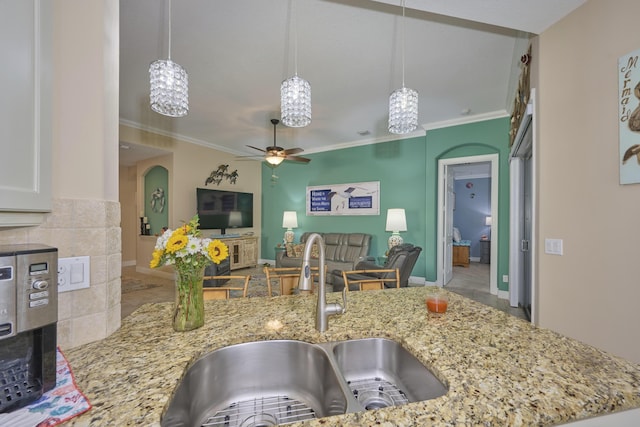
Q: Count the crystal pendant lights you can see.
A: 3